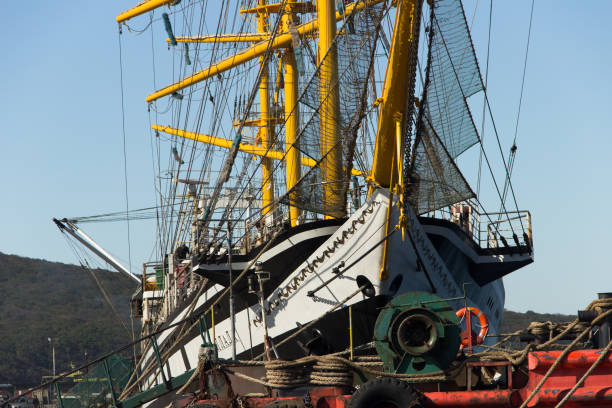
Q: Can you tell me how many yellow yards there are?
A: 4